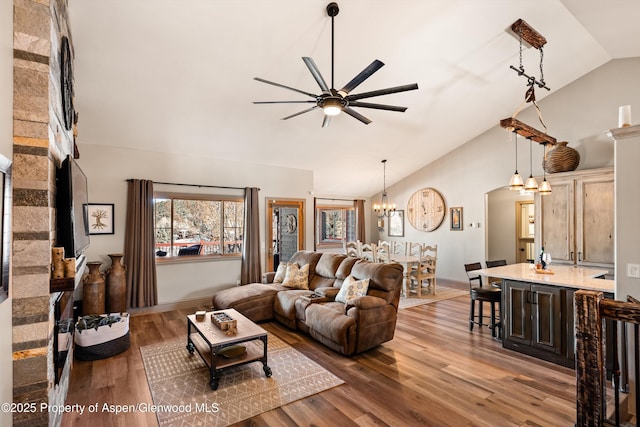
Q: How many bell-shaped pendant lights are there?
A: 3